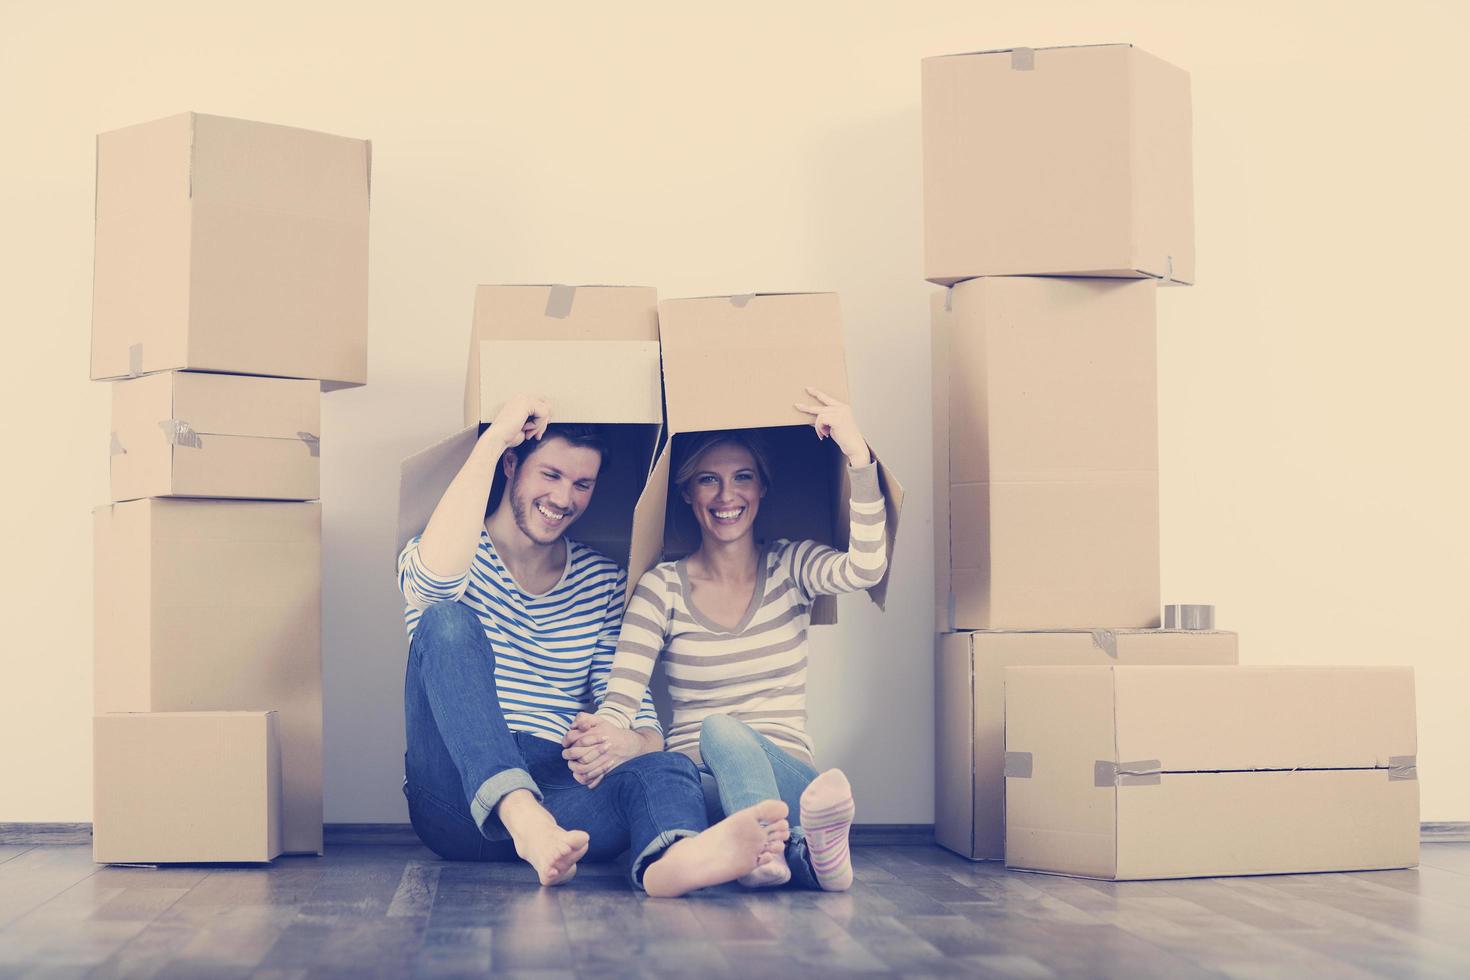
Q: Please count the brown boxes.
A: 10